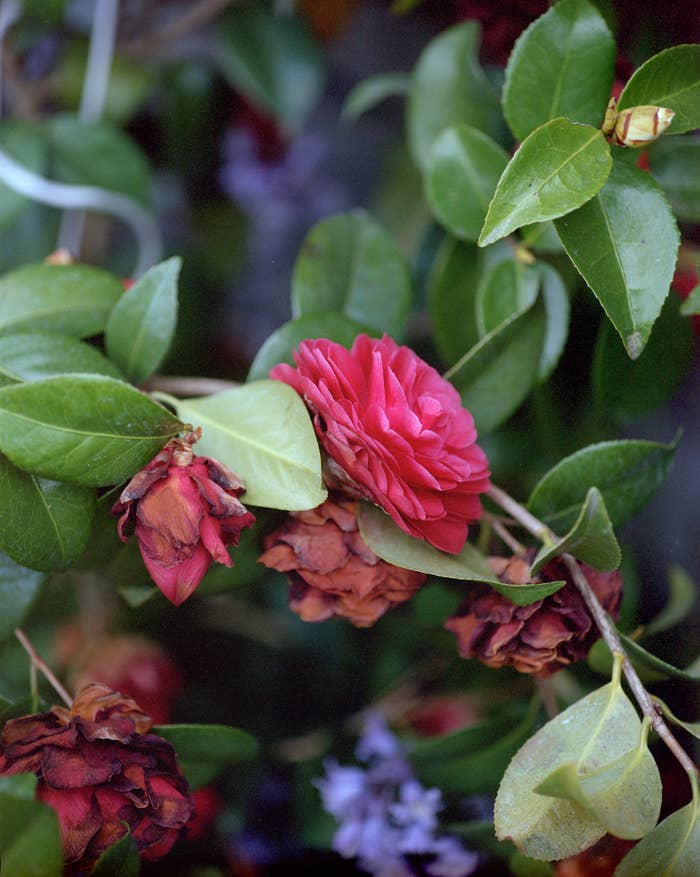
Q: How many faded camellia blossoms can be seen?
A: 4